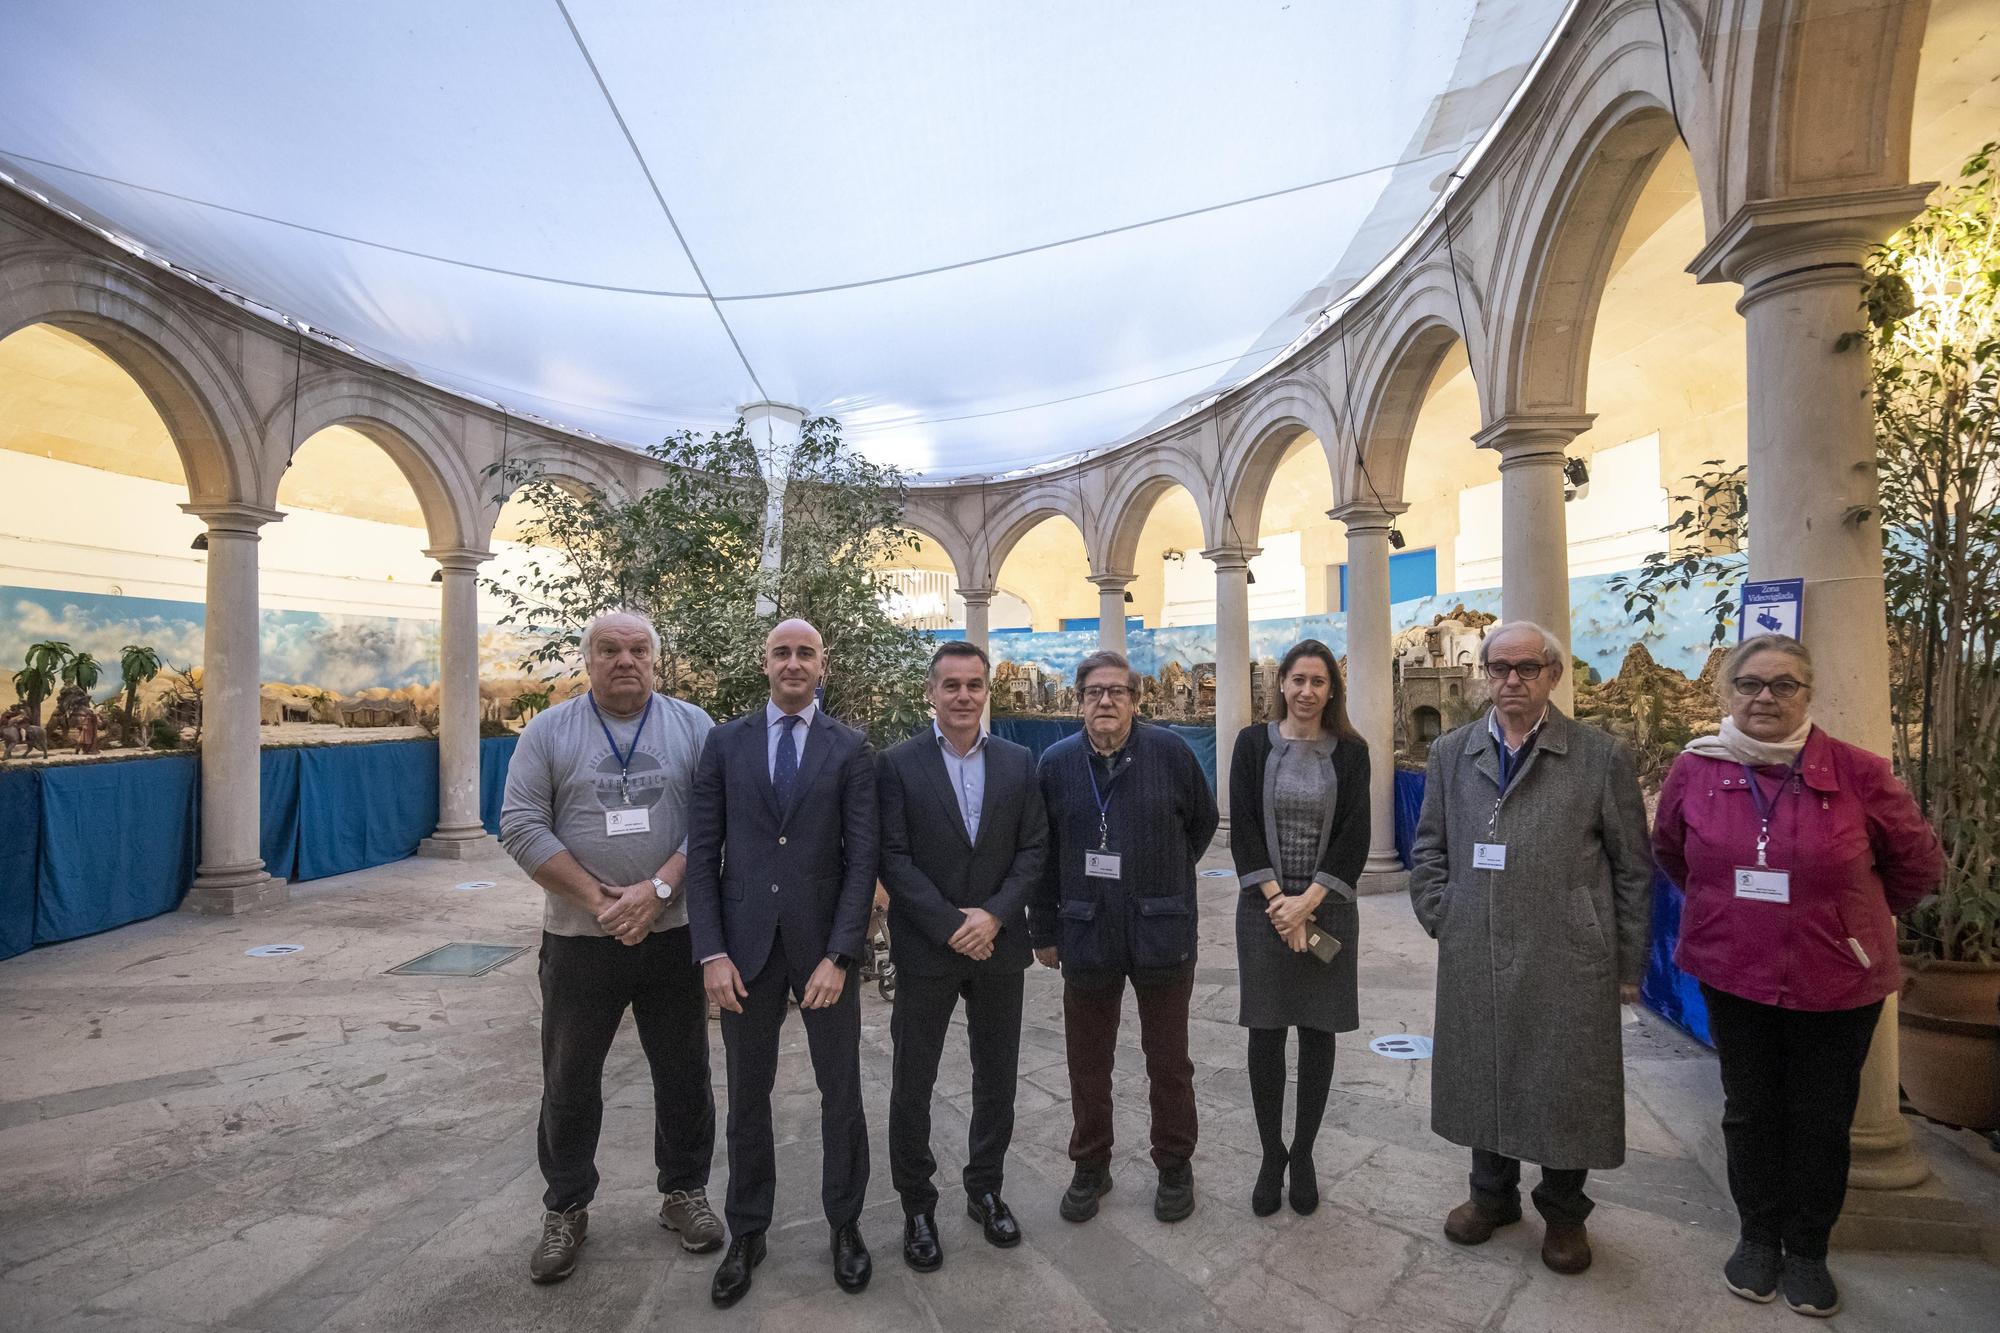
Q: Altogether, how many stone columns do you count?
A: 8